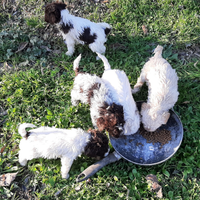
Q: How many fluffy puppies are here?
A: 5